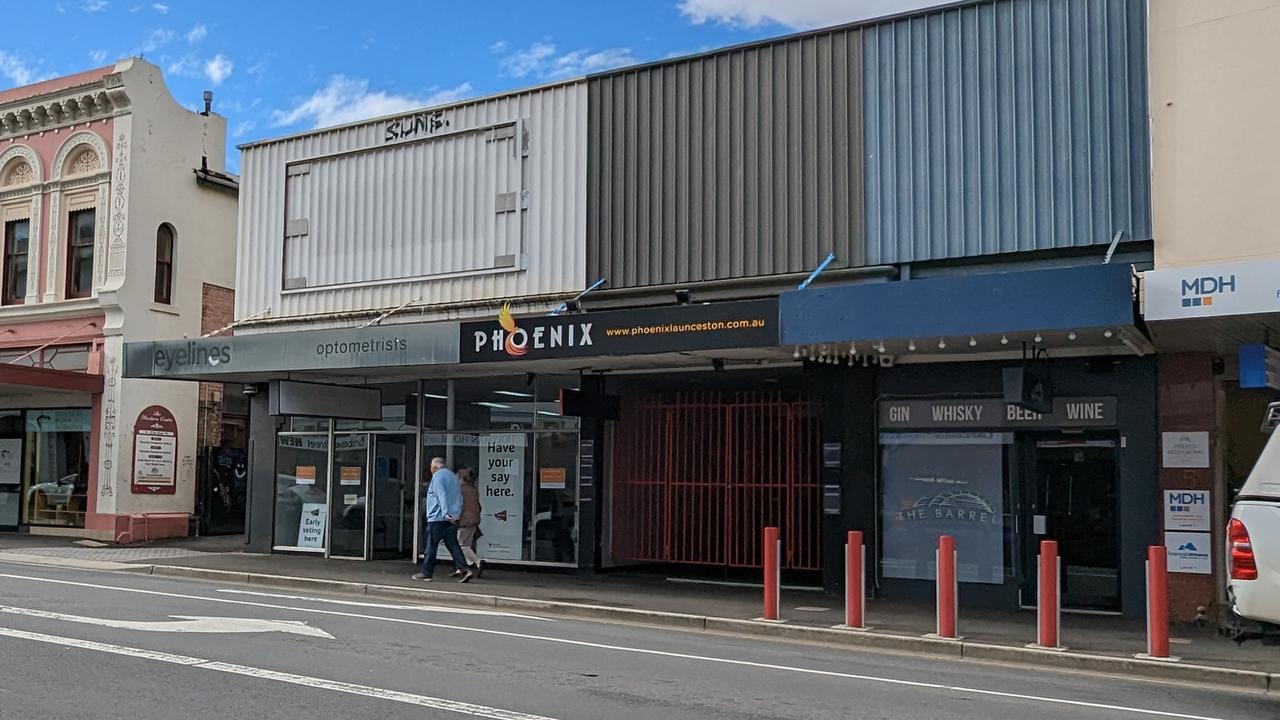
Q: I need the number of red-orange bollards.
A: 5